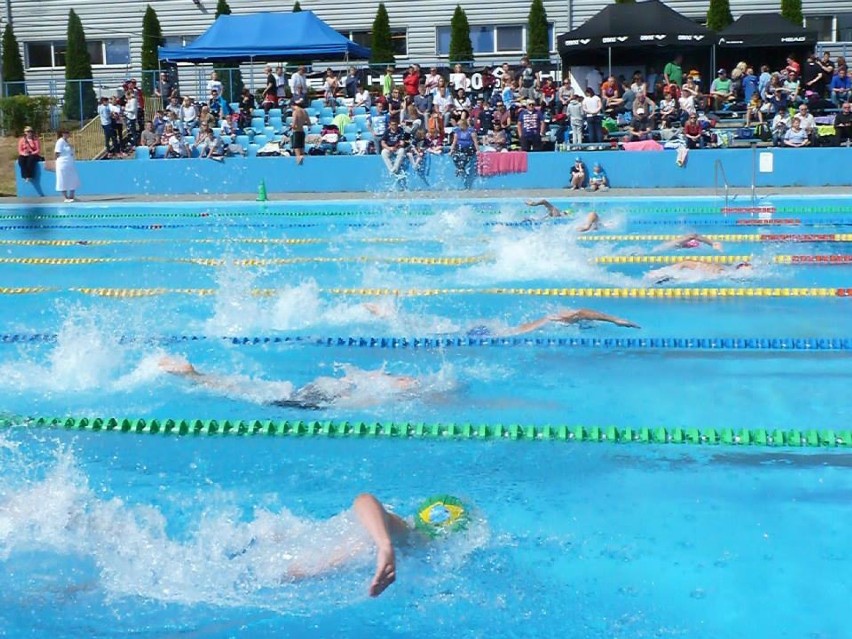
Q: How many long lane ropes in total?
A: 7